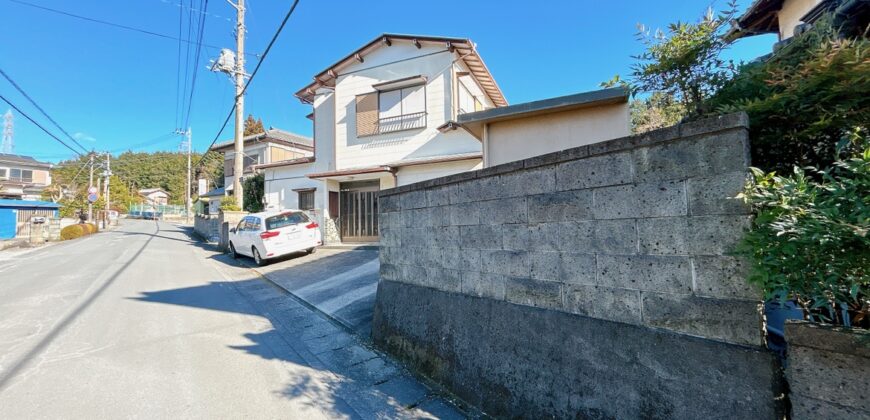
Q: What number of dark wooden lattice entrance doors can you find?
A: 1